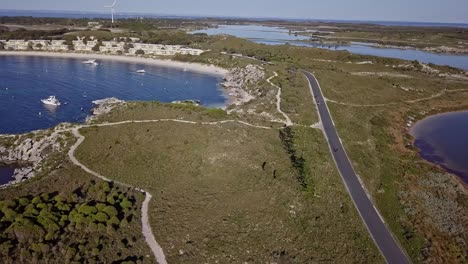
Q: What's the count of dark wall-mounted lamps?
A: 0